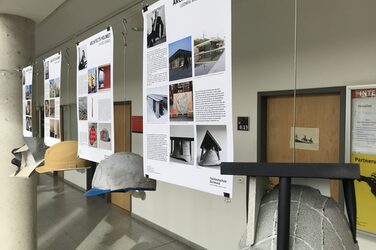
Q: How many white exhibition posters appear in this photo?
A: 4